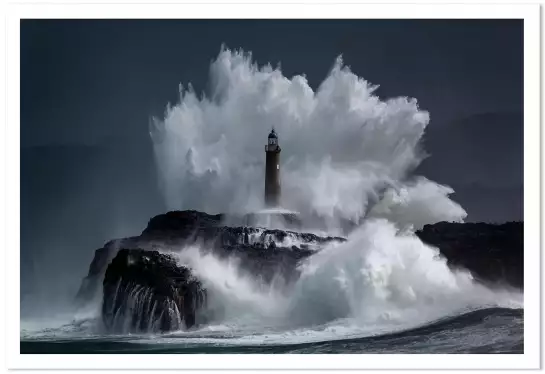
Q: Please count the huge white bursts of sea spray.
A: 2